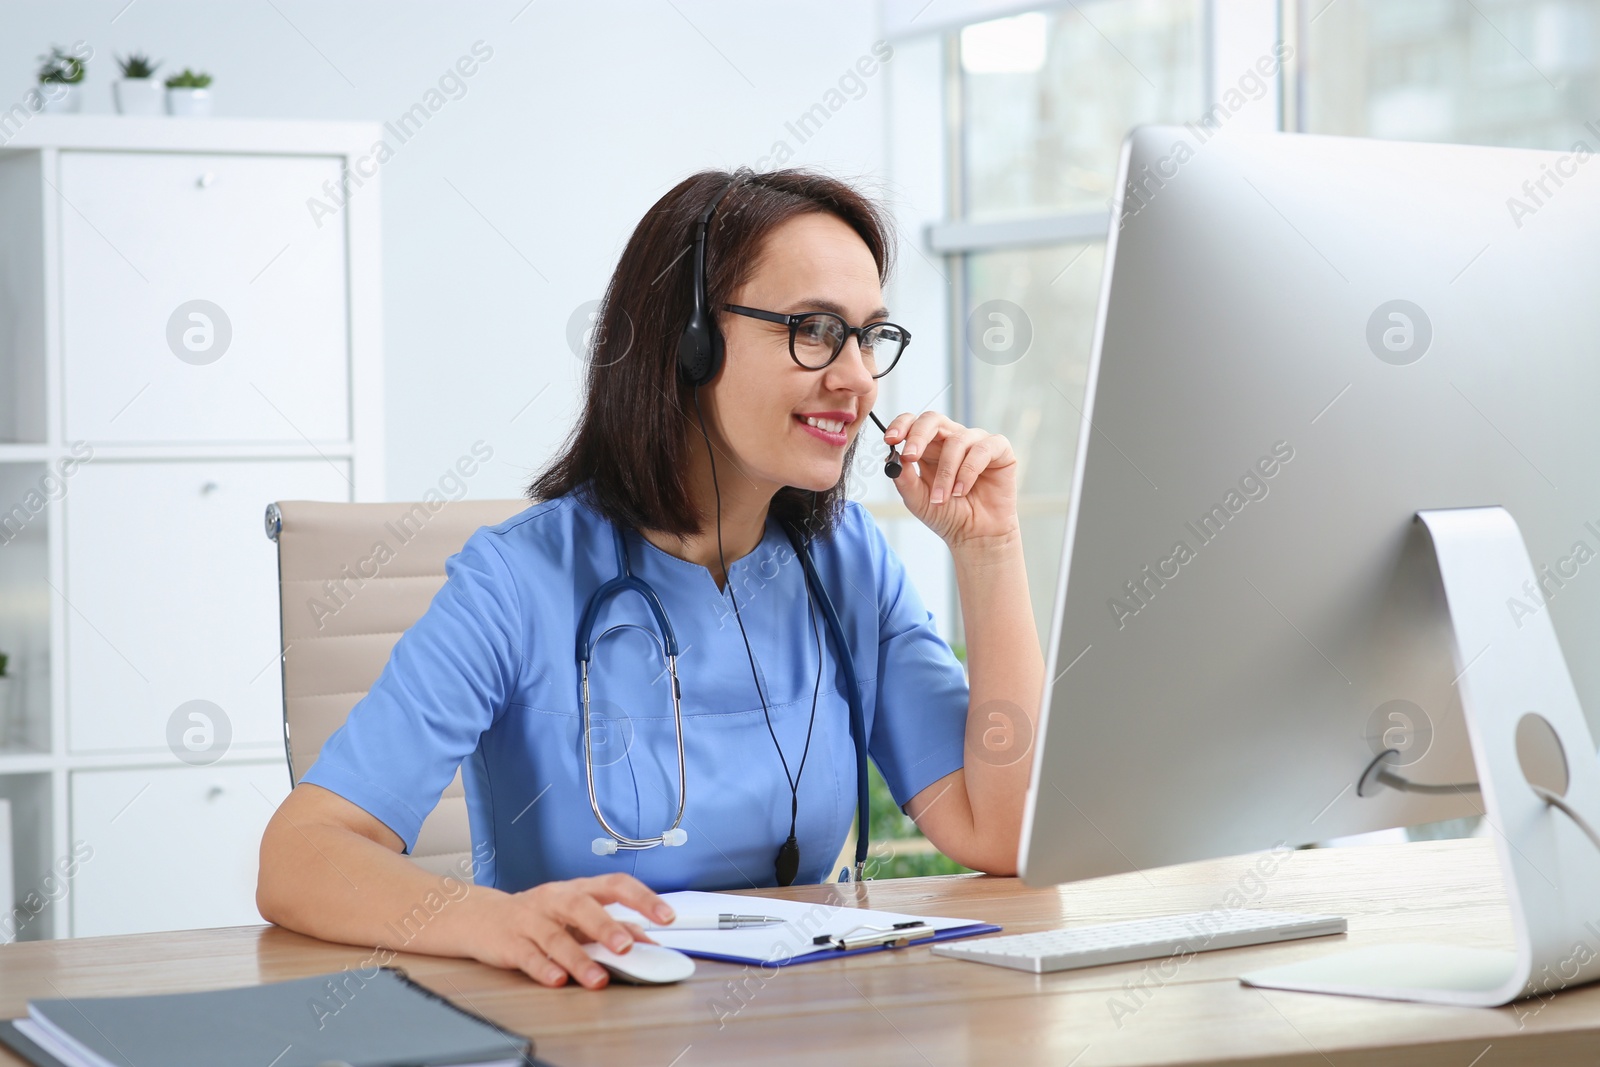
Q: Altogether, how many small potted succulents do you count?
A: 3